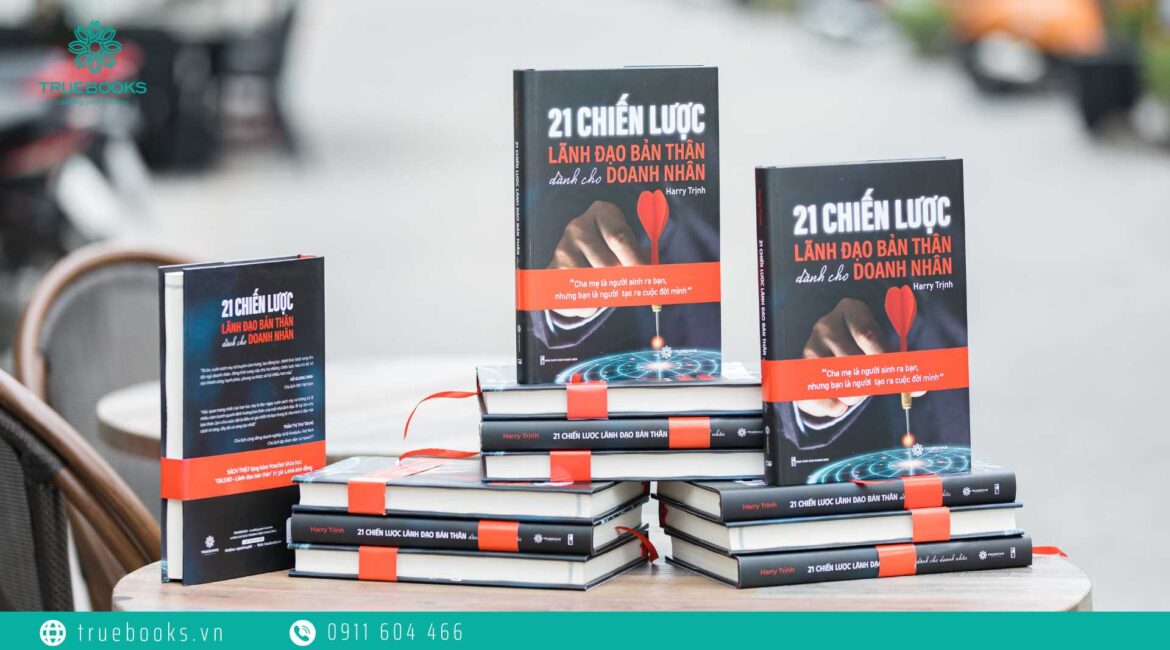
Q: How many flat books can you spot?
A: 9